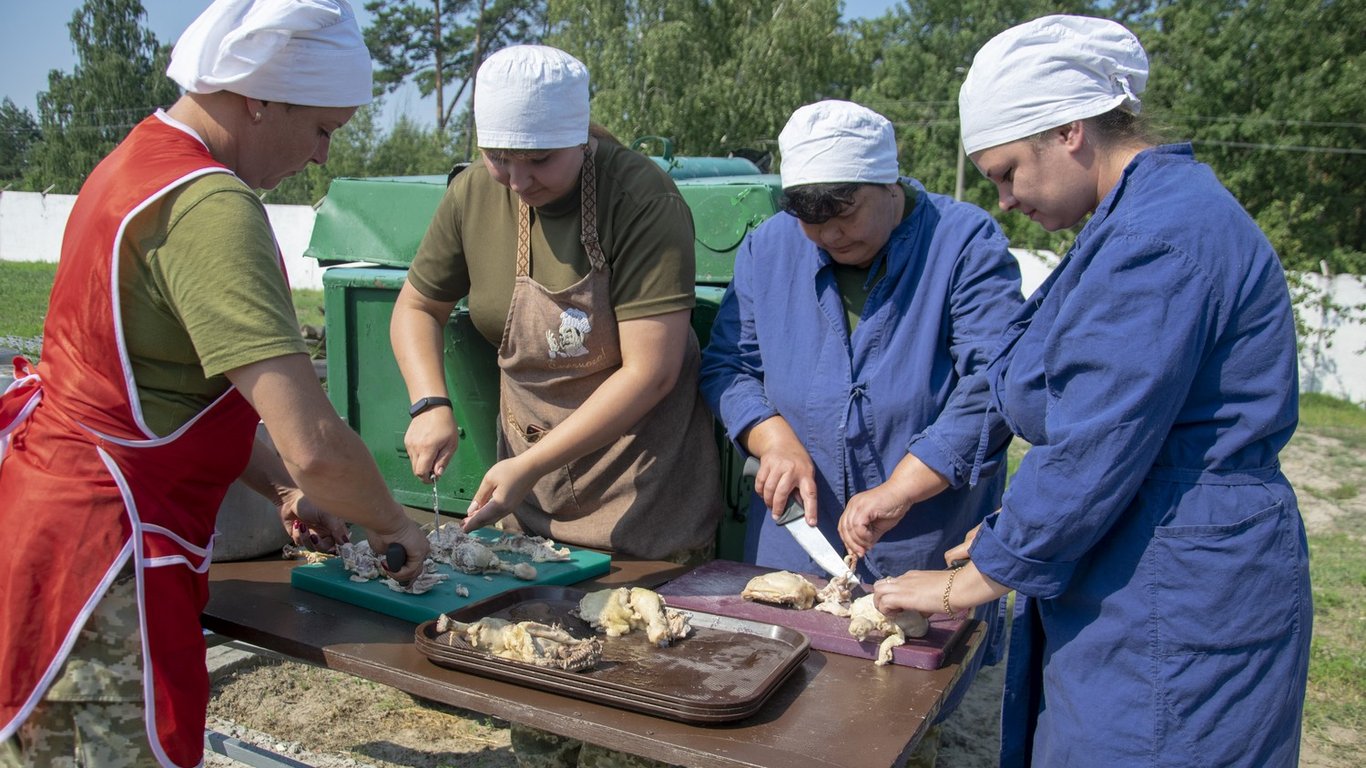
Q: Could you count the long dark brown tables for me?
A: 1